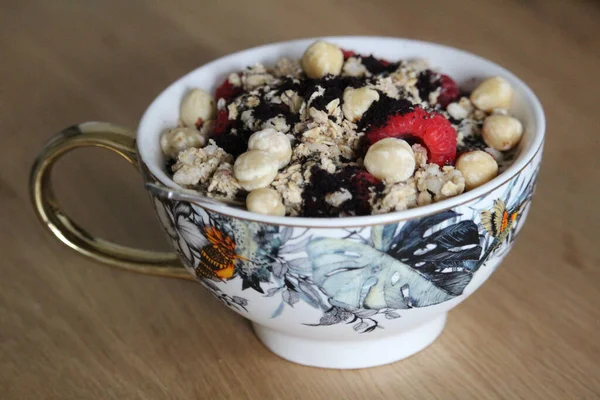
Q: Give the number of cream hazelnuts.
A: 11